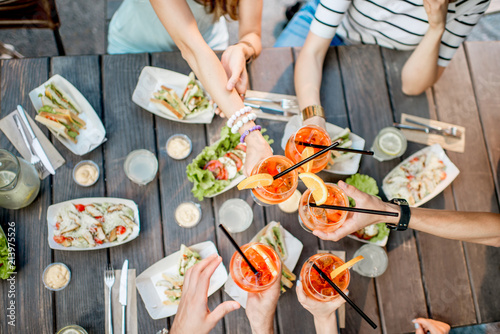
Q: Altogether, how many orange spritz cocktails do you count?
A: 5